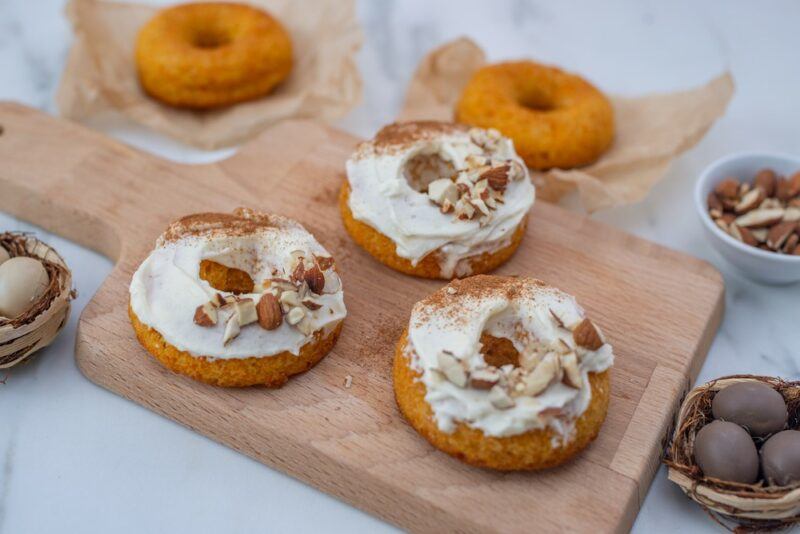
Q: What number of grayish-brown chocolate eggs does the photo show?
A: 3